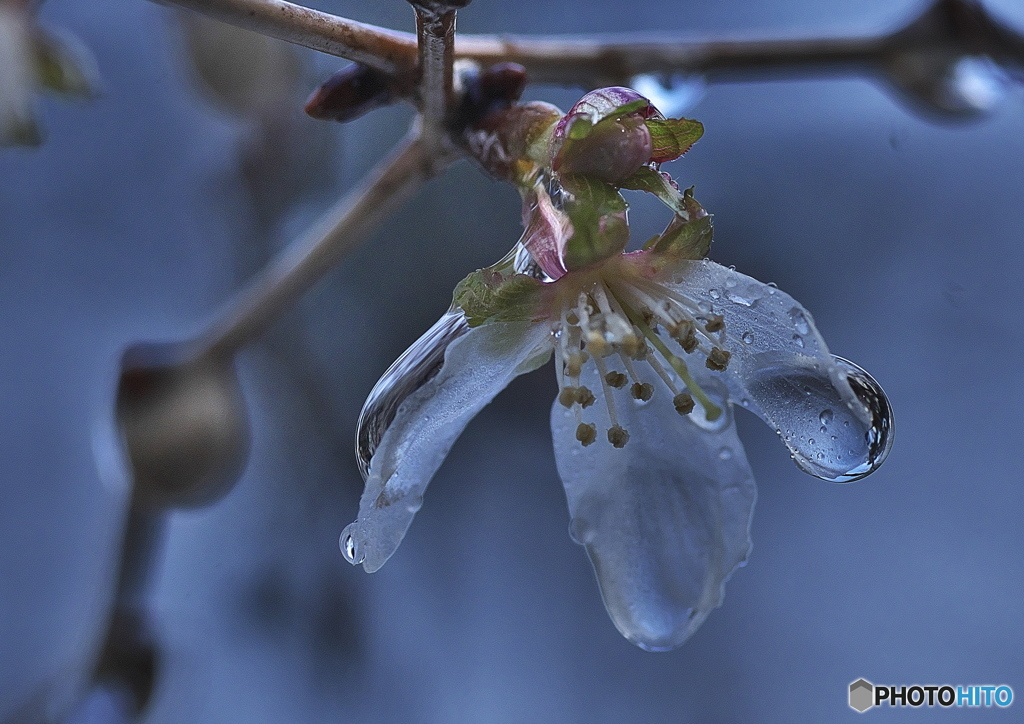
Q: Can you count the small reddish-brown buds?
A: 2